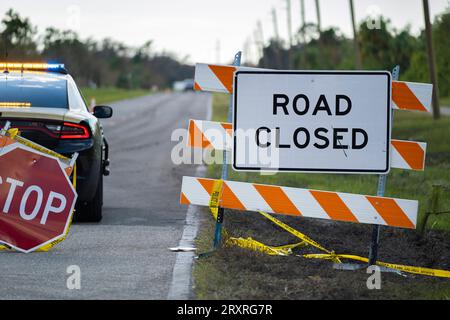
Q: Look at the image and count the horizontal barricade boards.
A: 3